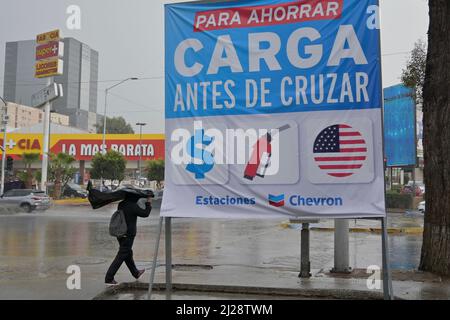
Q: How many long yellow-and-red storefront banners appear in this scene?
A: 1